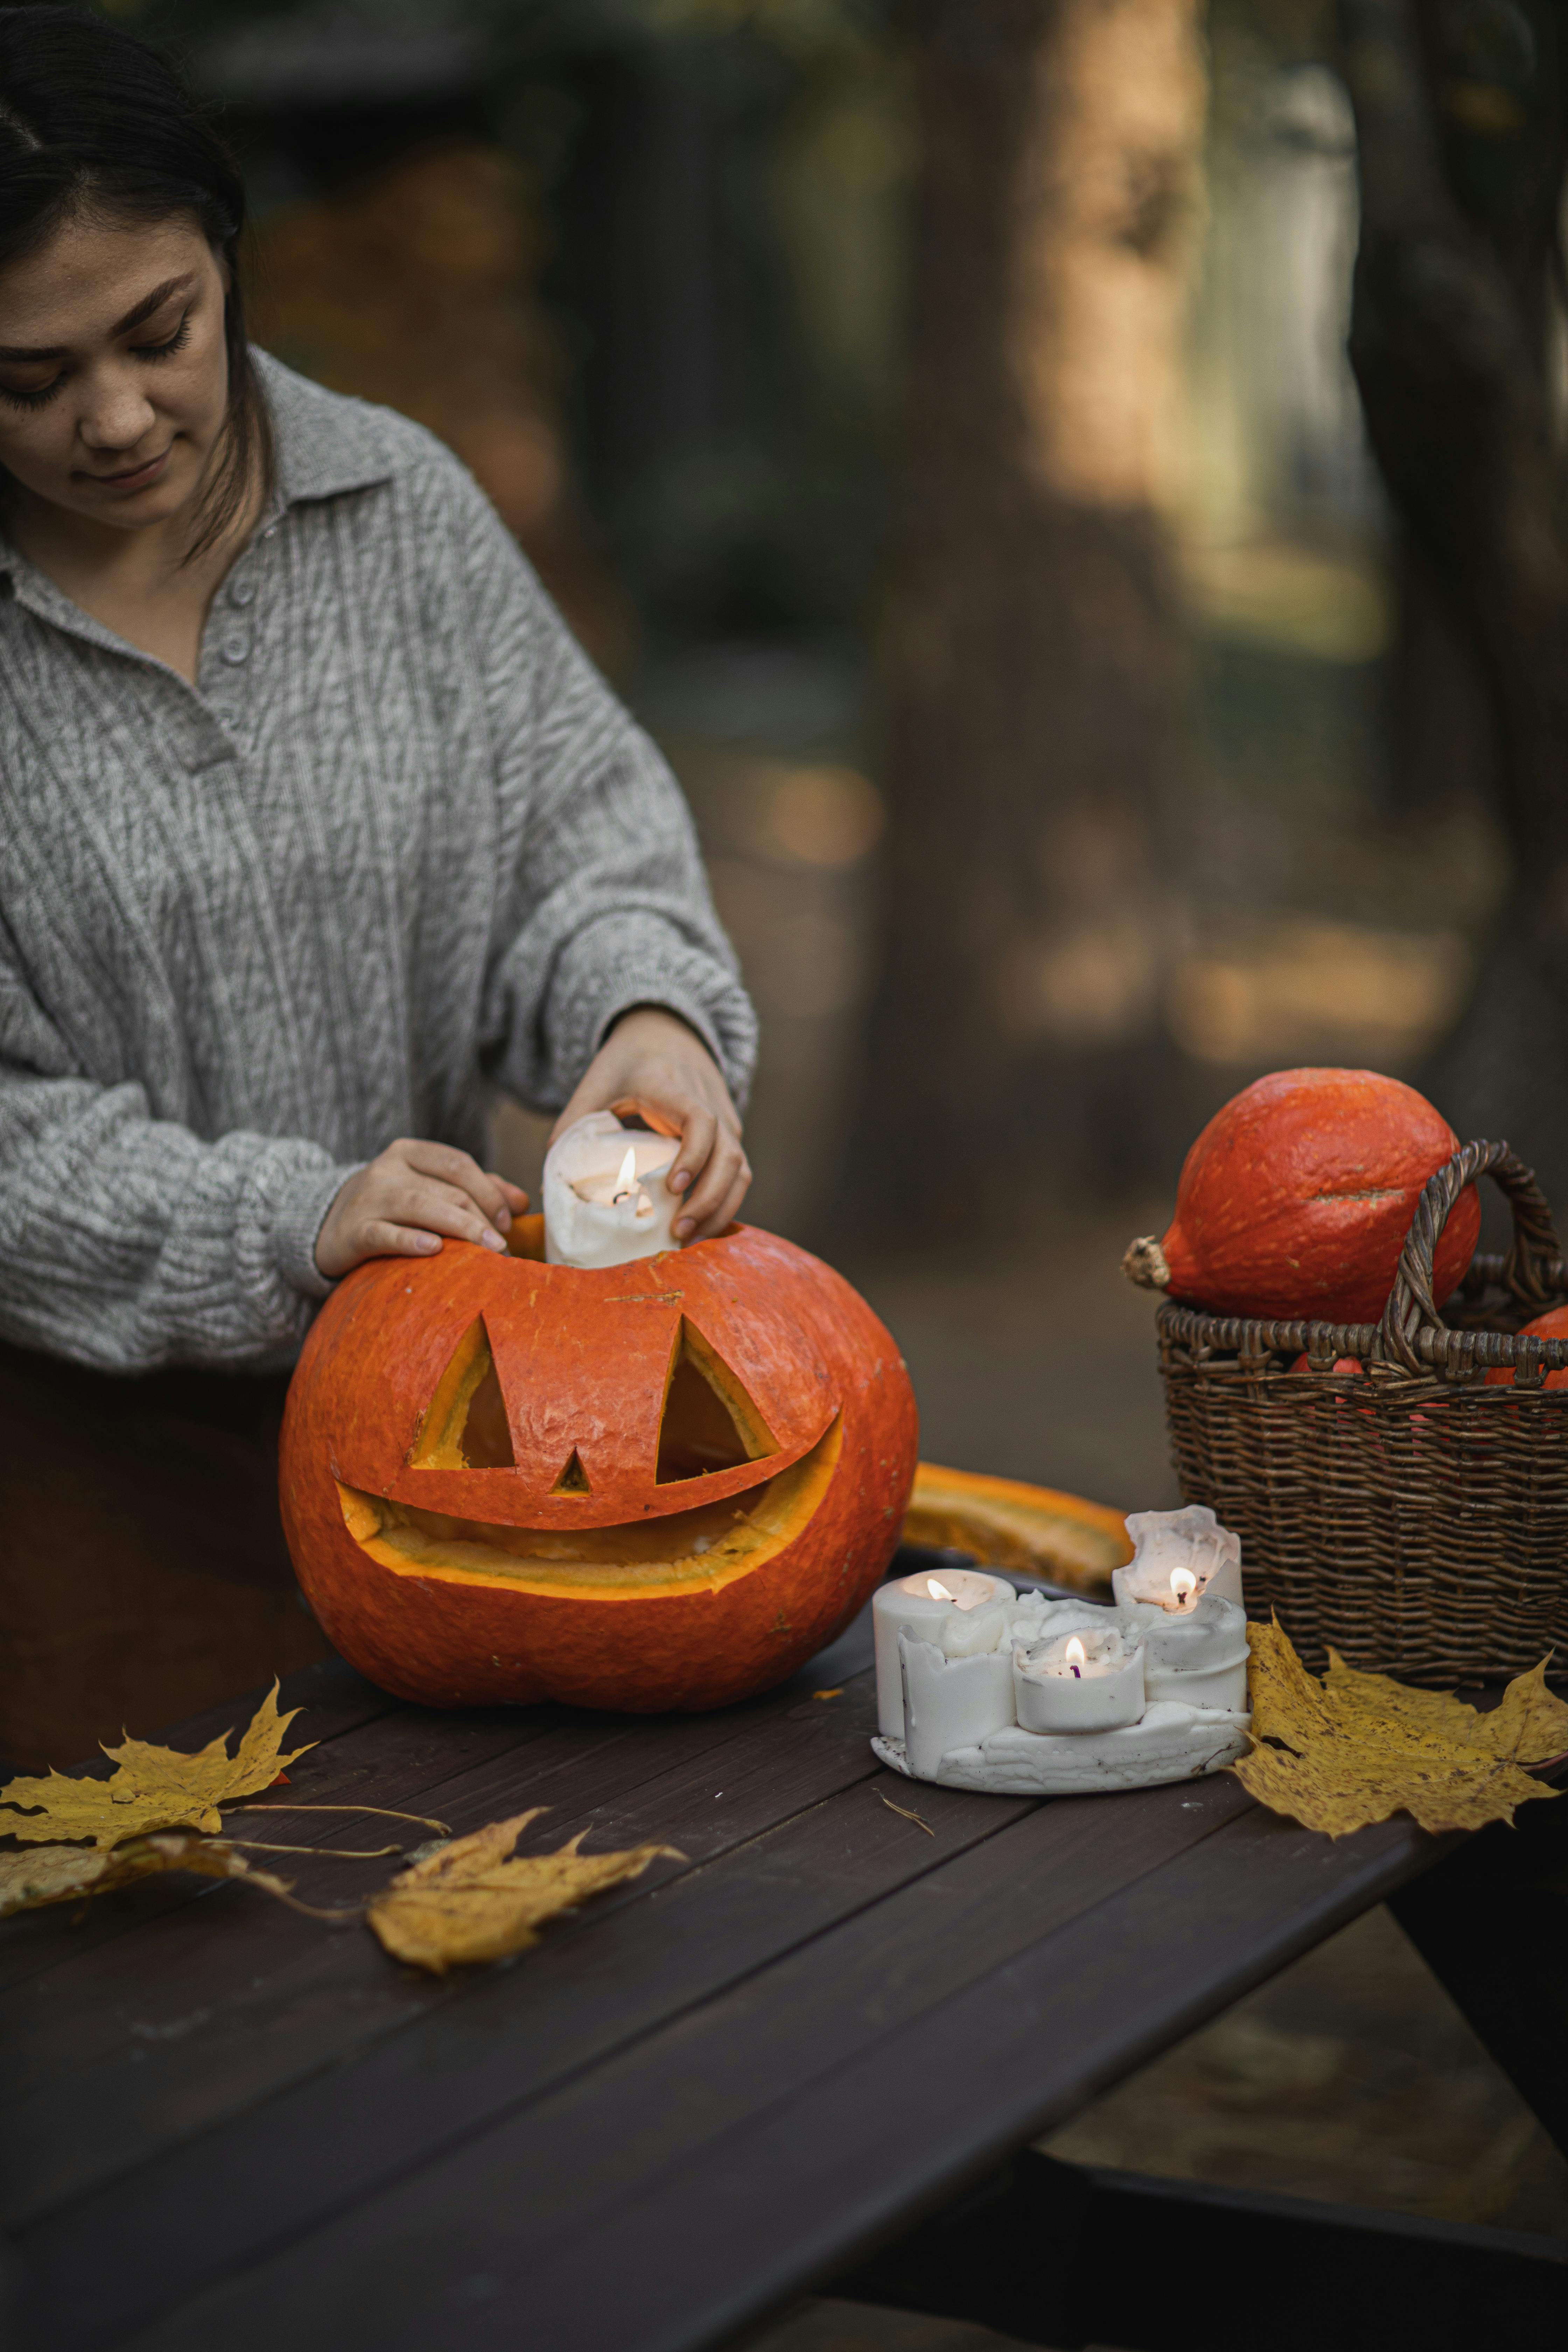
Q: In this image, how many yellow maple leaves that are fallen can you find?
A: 4